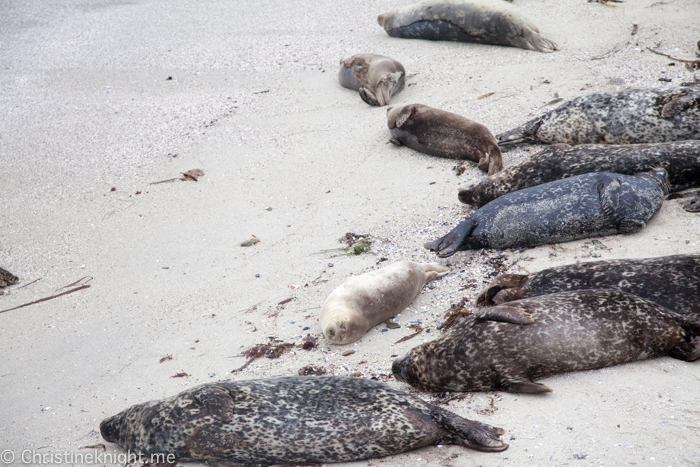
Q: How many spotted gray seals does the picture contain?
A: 6